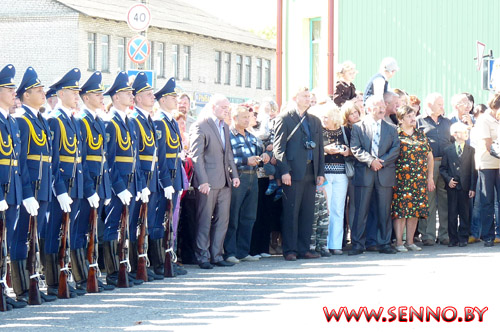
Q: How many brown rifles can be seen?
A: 7